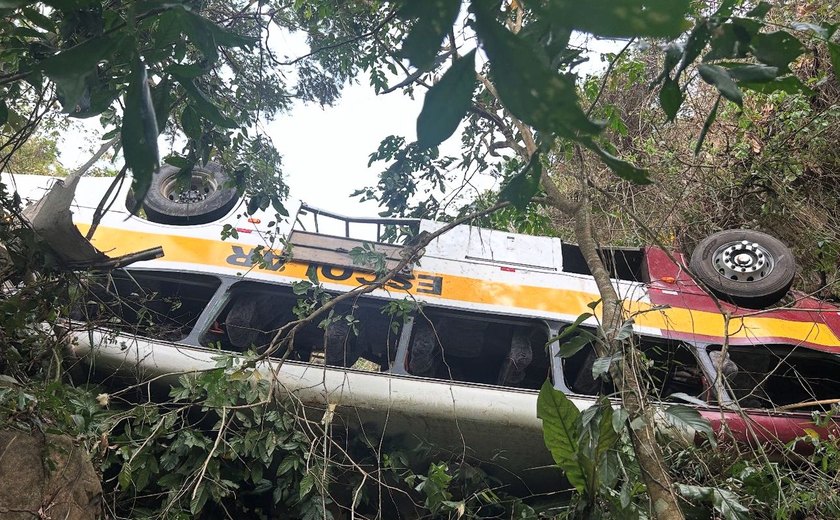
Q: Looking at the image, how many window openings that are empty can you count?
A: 5